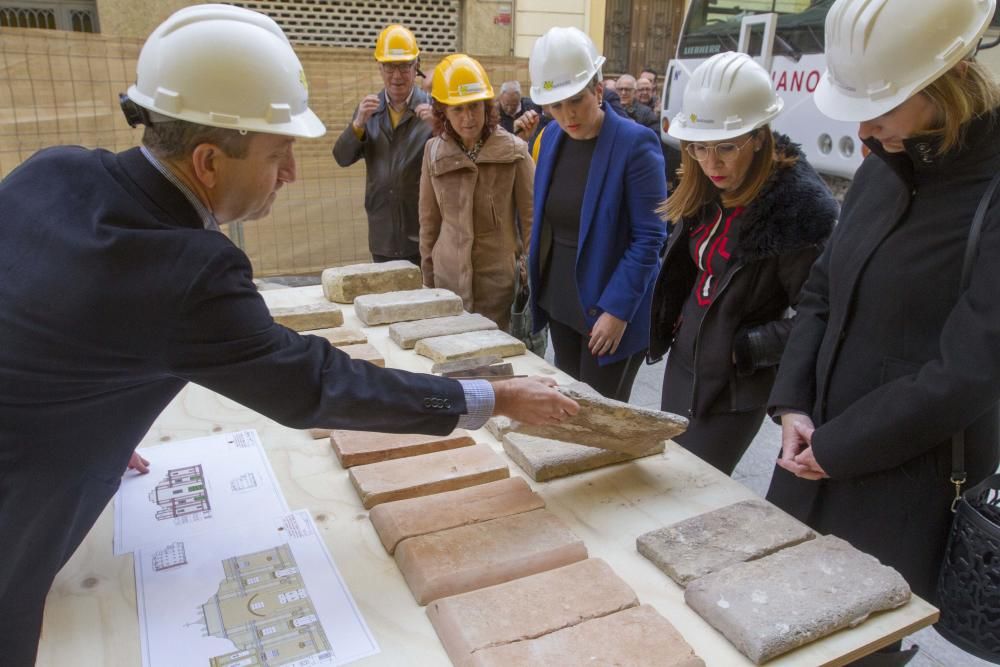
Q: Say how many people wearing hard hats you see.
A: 6